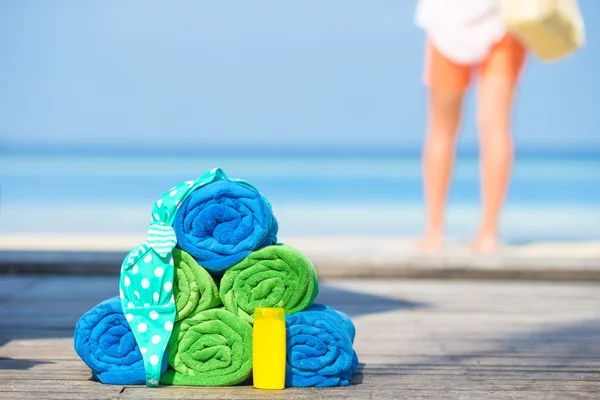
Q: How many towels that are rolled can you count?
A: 6